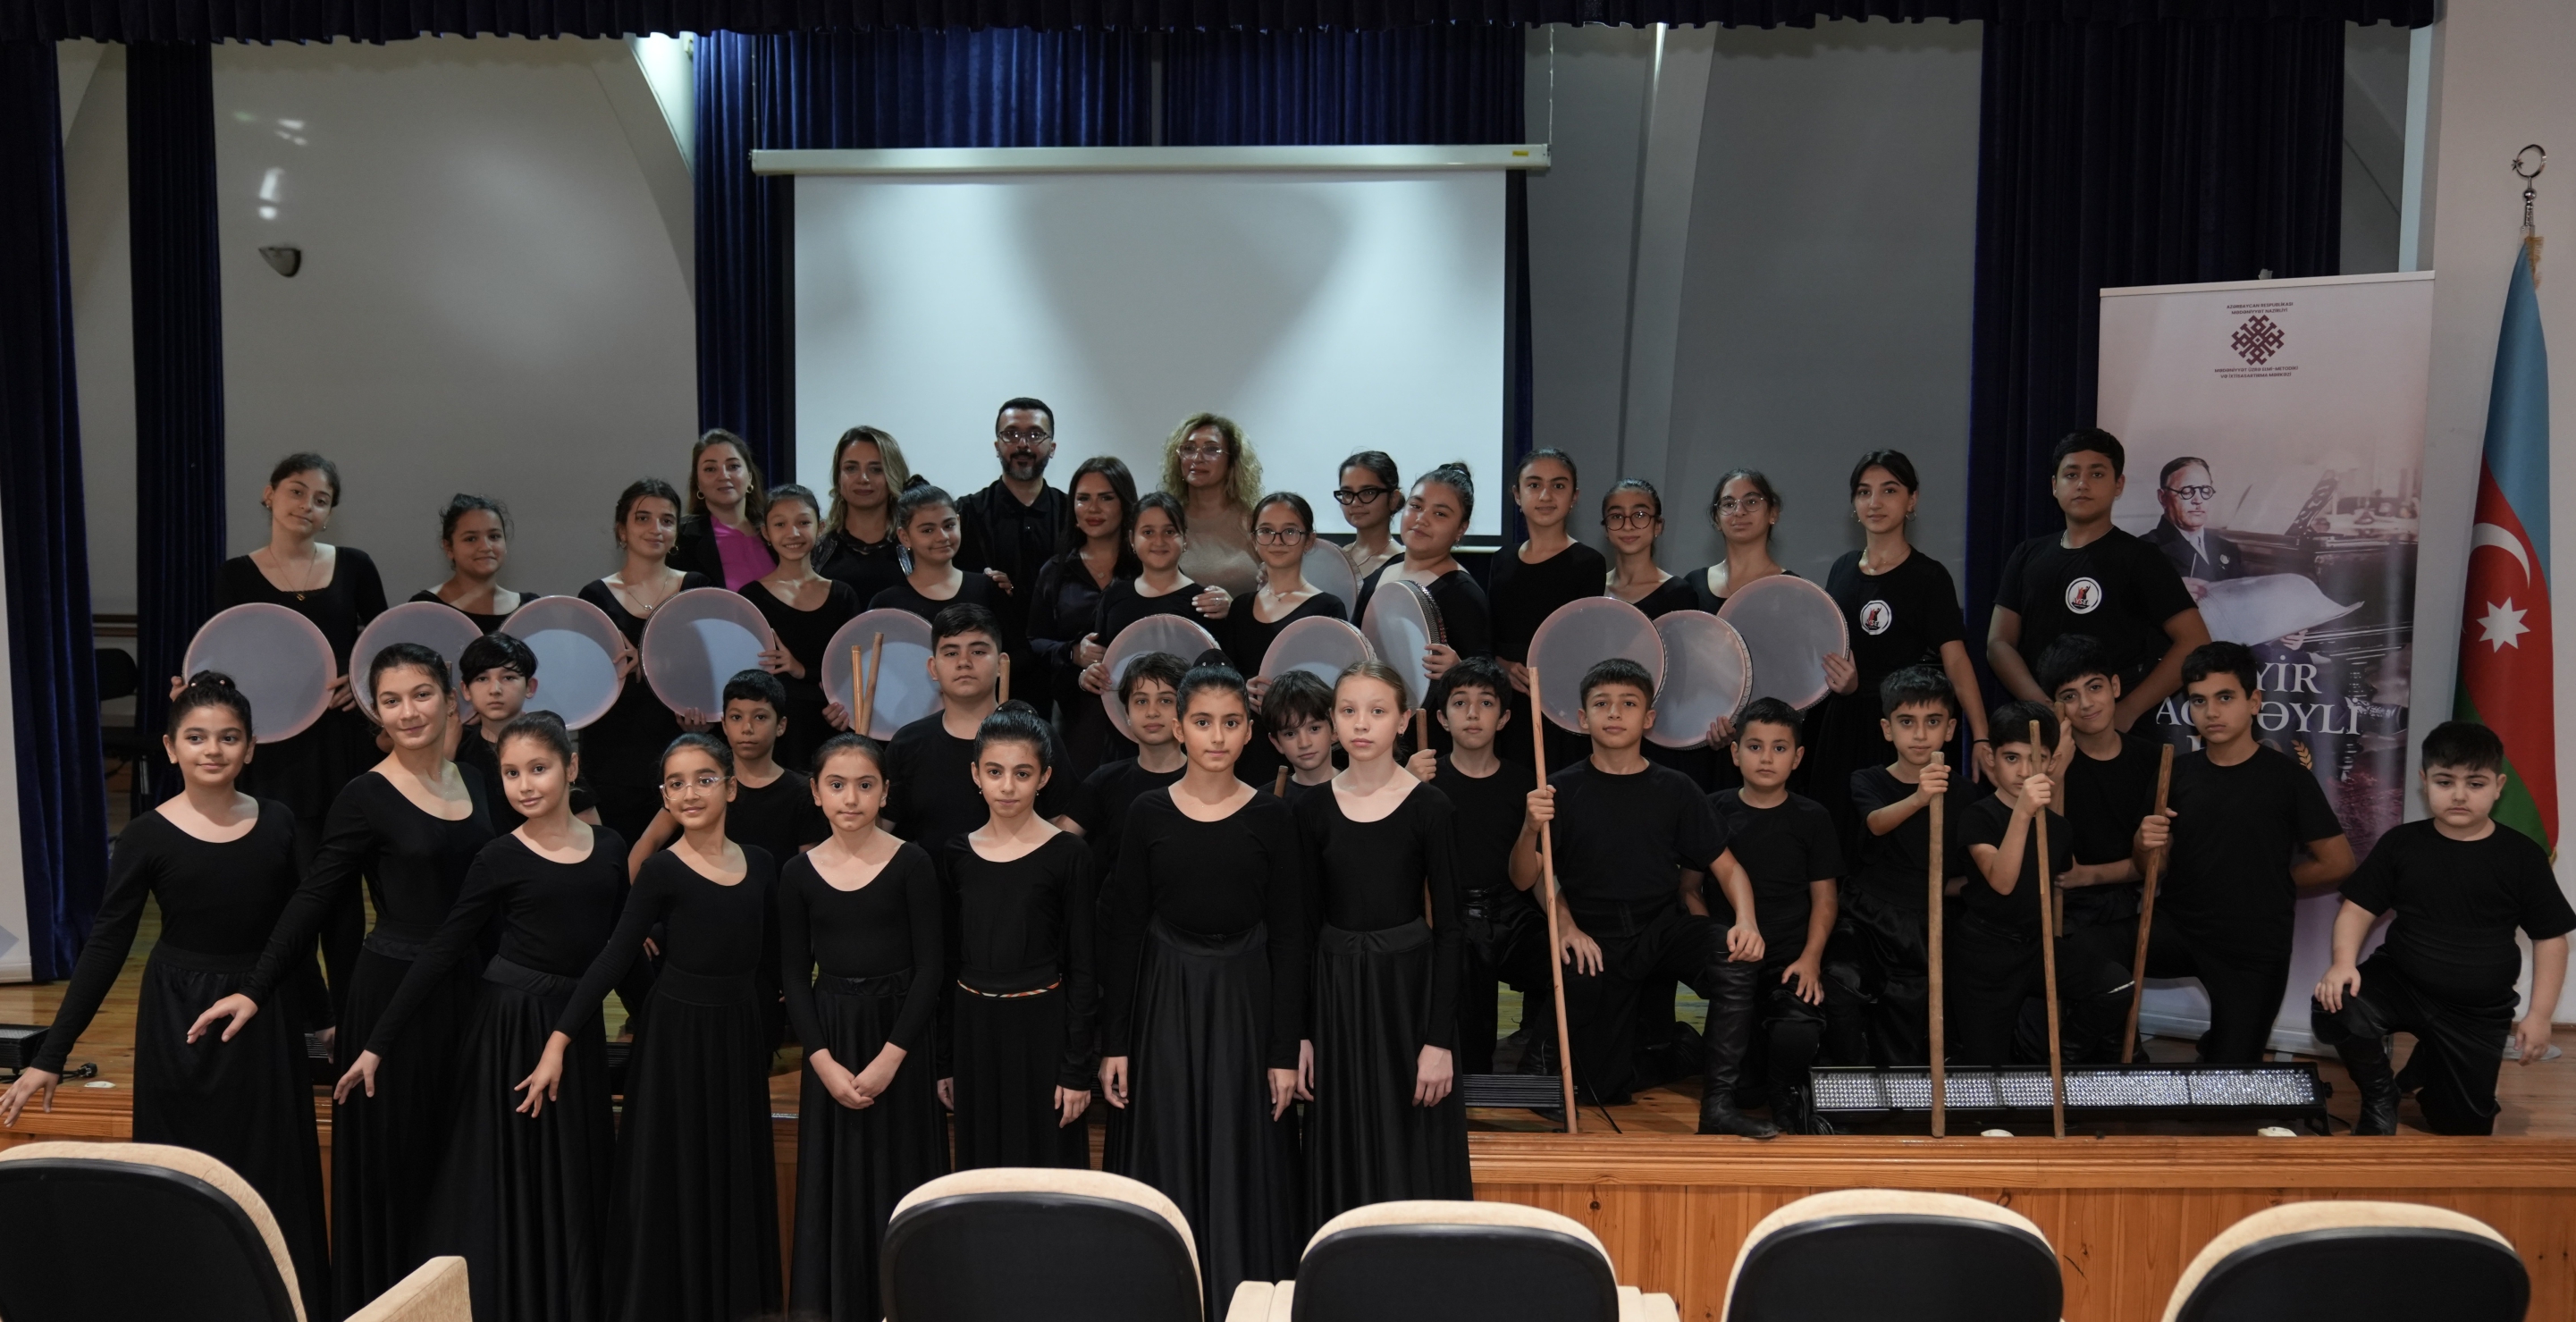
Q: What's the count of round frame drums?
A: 12